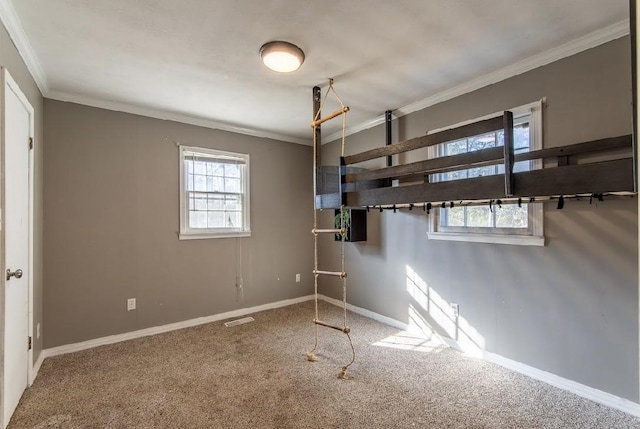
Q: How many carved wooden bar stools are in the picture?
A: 0